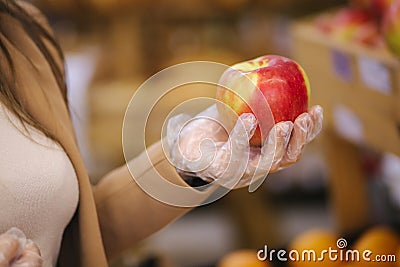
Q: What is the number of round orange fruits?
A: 3